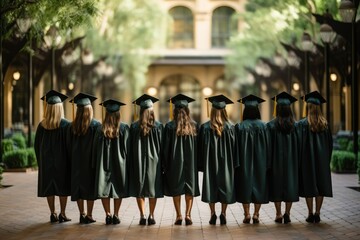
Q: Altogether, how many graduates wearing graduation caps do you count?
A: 9